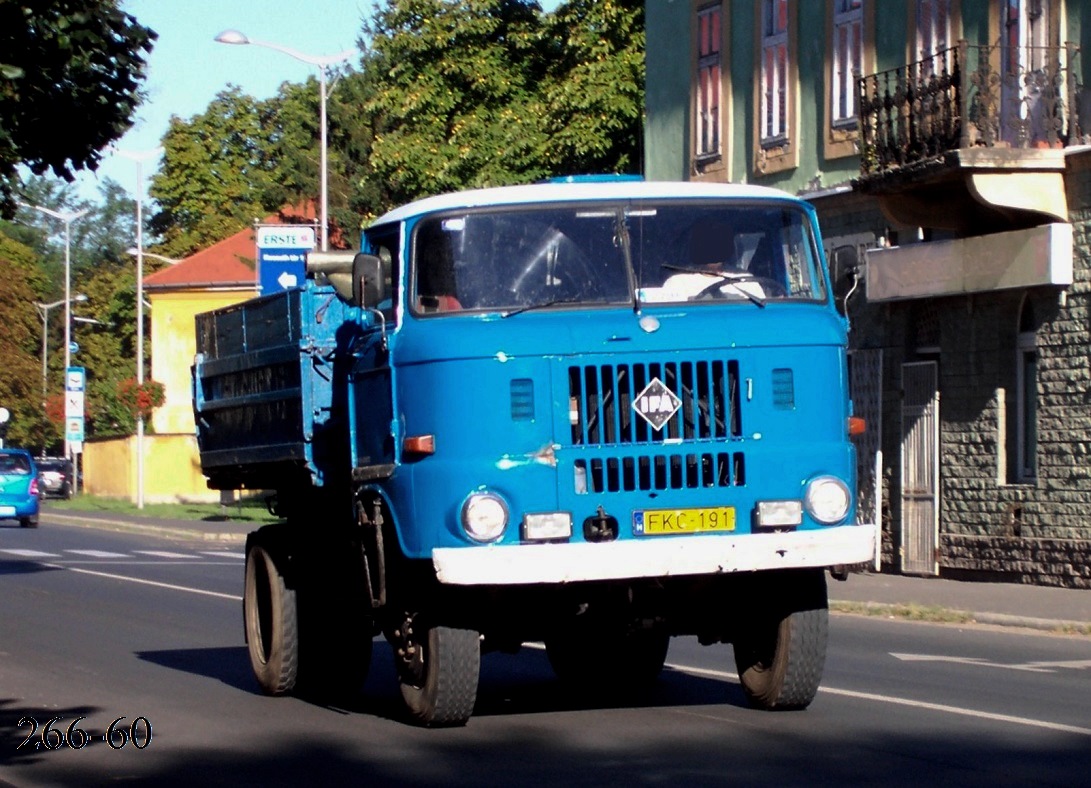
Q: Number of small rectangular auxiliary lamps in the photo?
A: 2